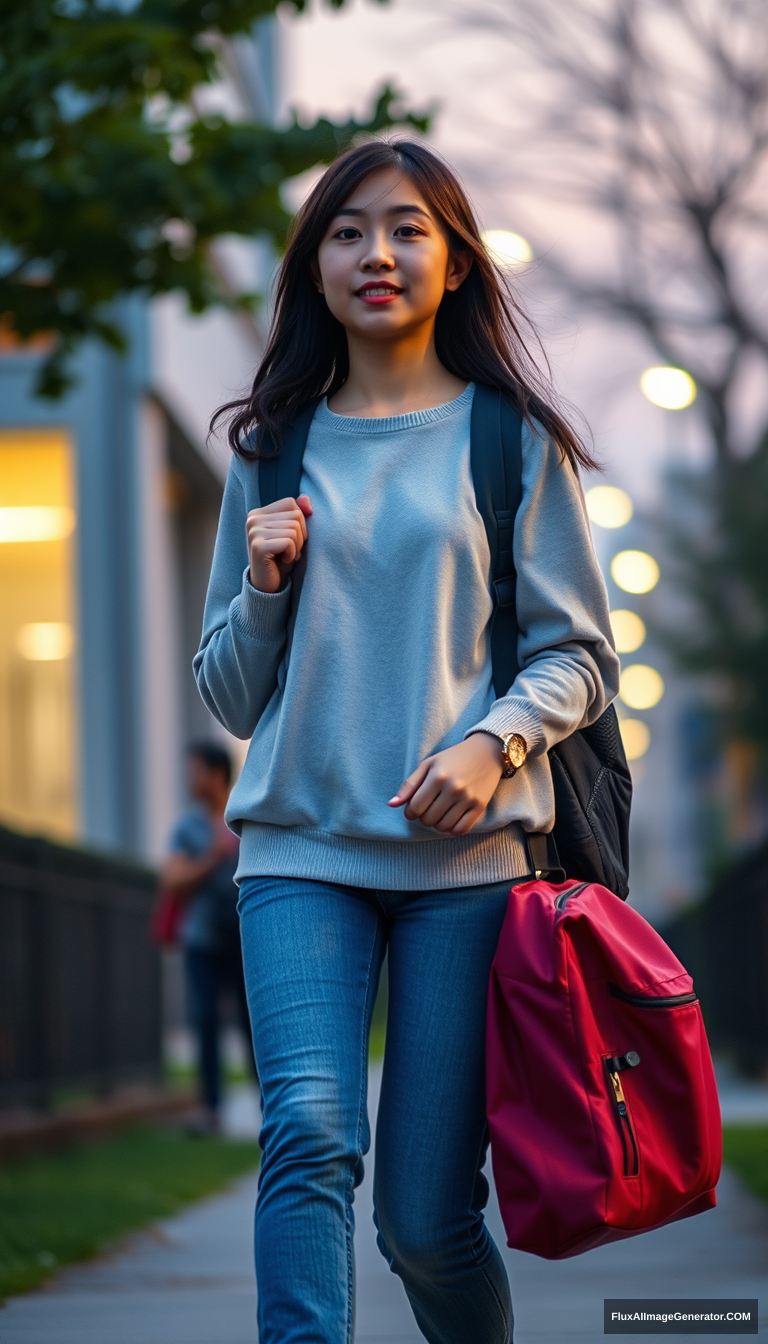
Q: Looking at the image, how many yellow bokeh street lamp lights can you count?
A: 7